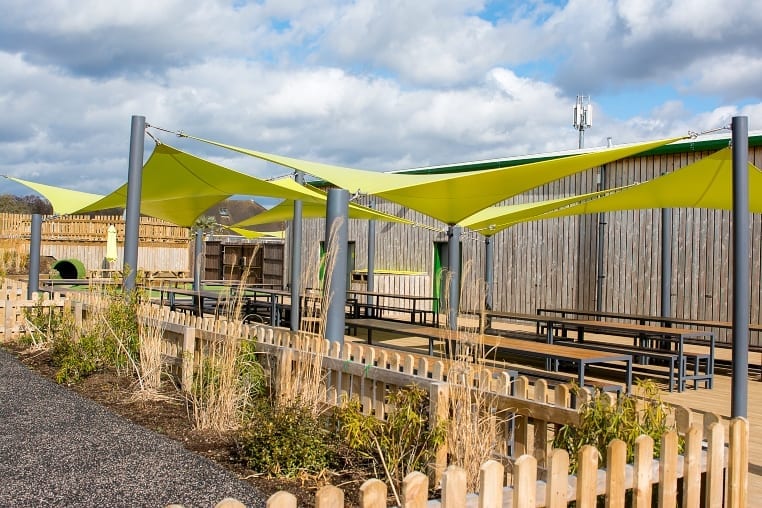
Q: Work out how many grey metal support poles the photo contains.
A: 10